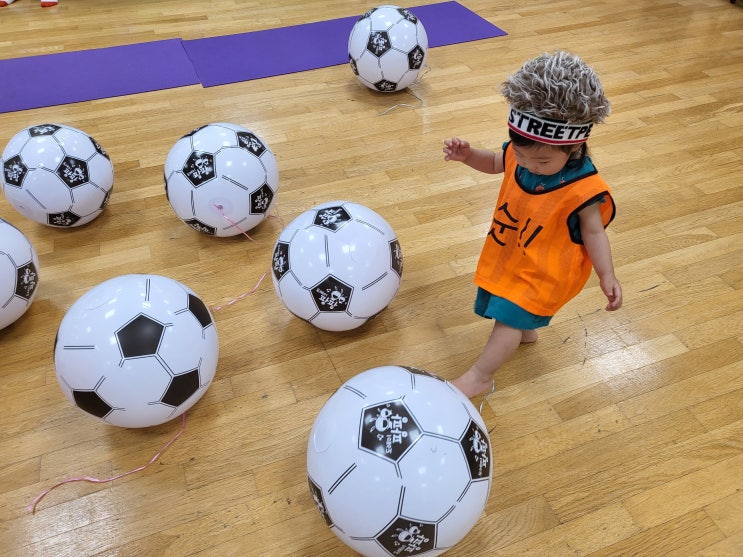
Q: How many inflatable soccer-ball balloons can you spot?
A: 7